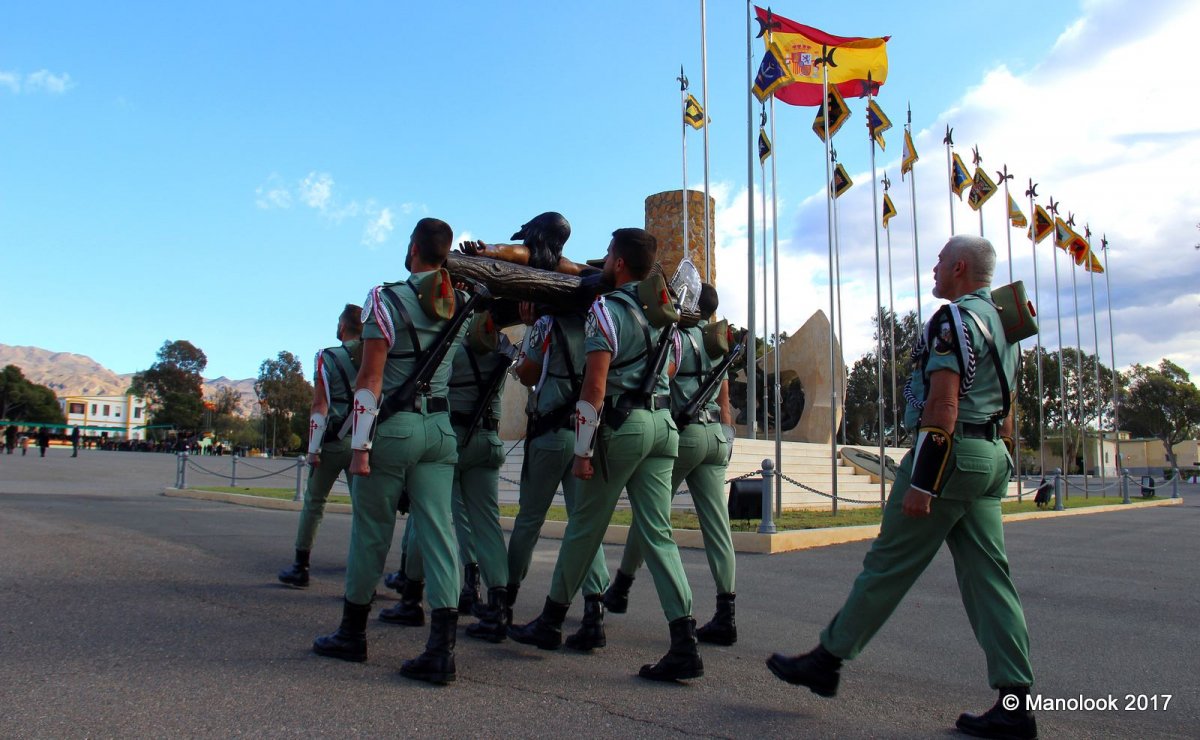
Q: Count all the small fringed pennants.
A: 15